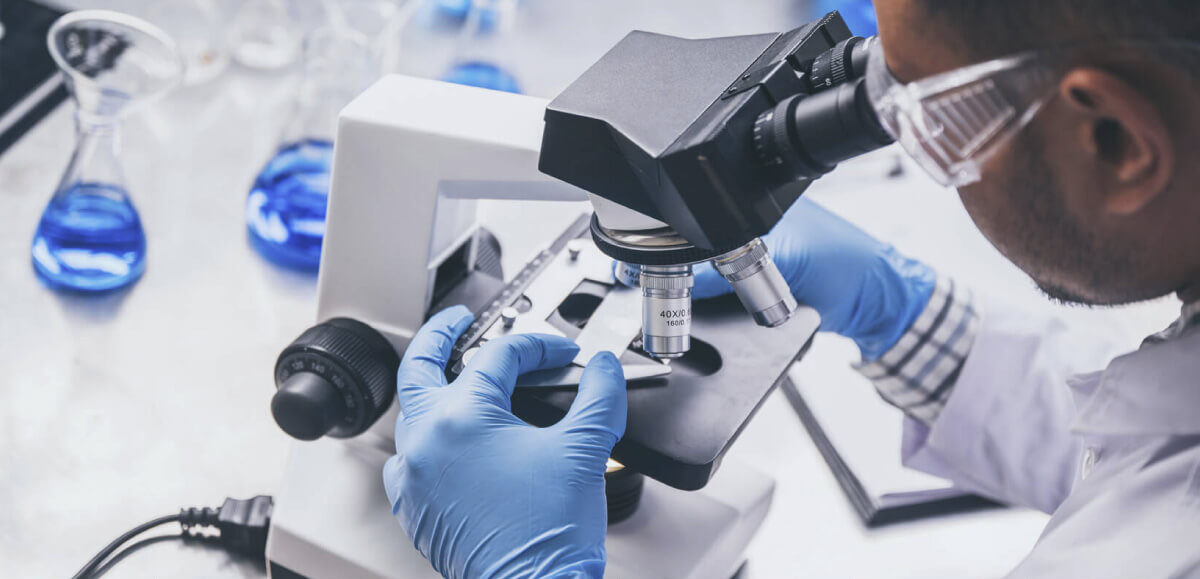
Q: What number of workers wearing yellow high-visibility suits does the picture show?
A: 0